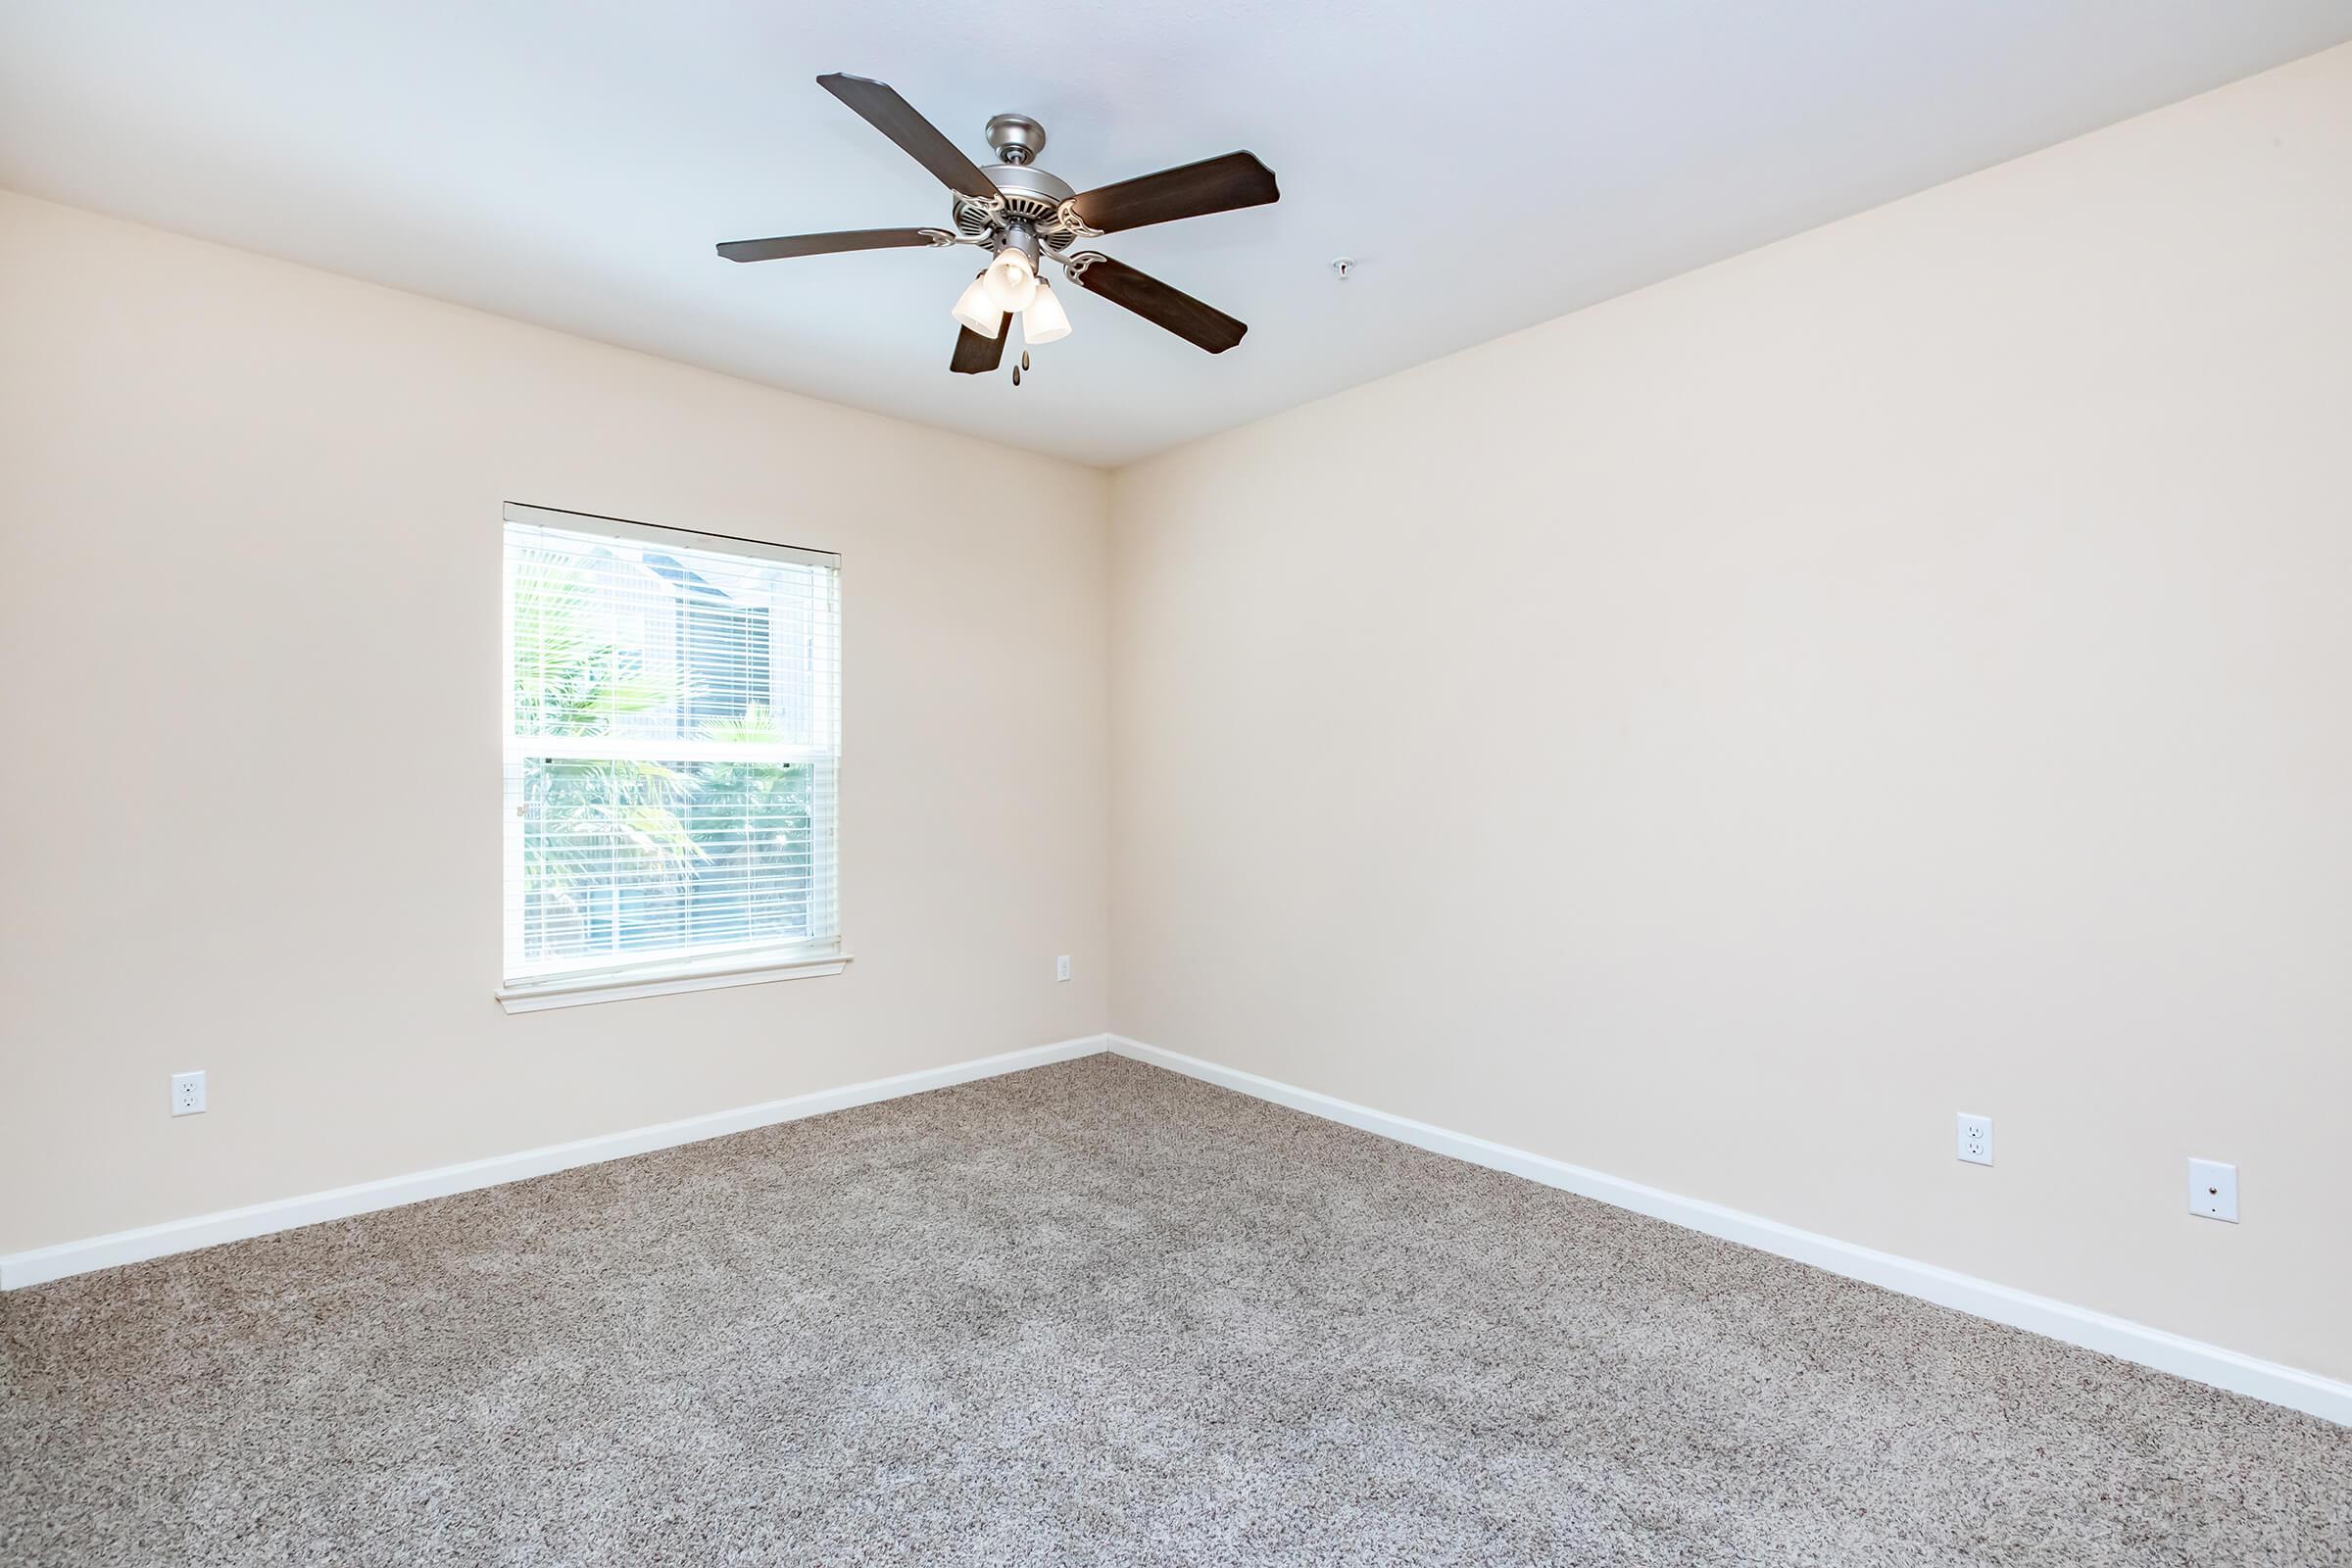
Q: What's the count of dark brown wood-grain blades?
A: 5